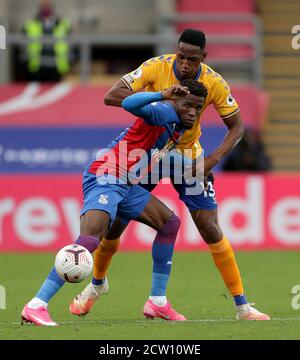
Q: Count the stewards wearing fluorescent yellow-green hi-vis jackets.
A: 1